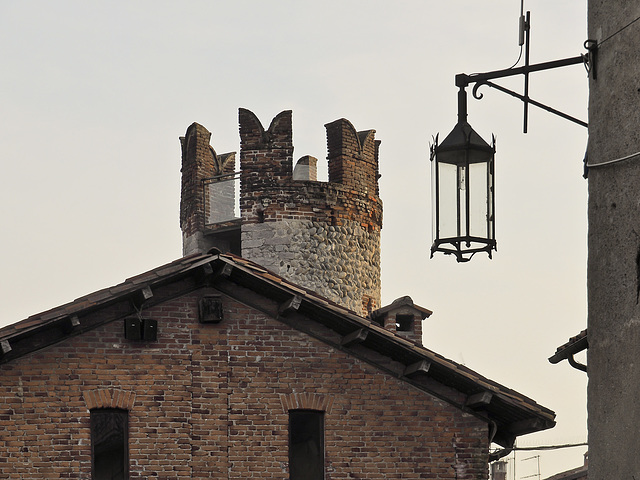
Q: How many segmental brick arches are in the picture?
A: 2